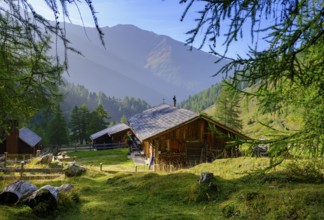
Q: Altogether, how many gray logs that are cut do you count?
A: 2